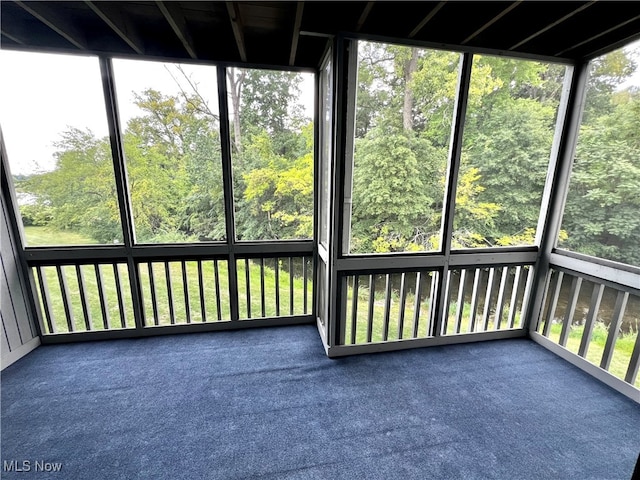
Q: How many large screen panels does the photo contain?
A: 6